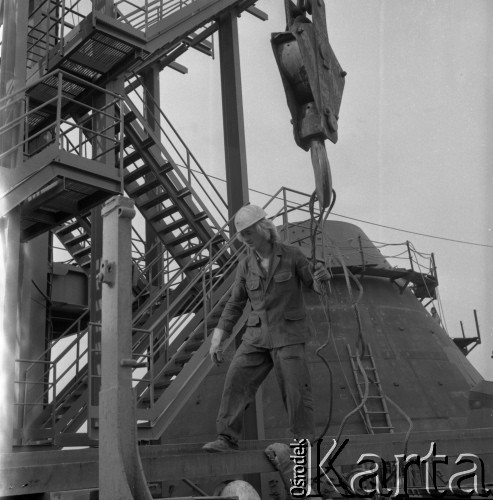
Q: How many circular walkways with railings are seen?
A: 1